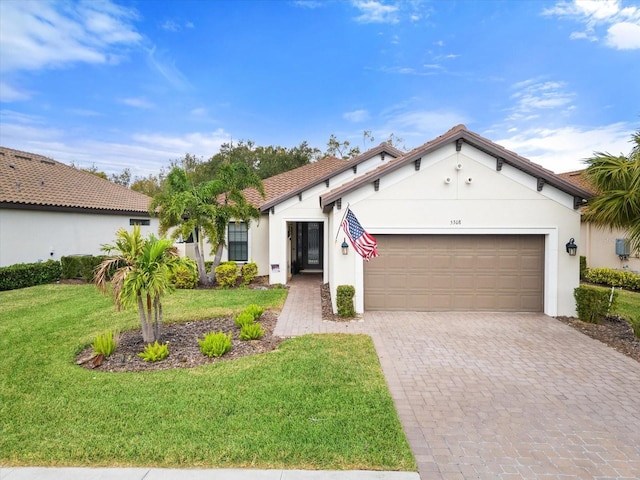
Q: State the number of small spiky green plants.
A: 6